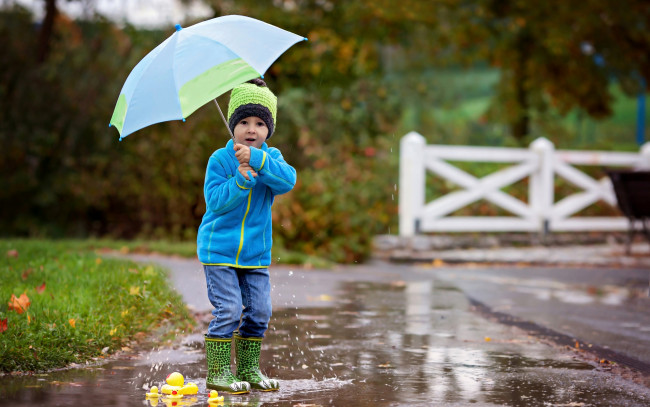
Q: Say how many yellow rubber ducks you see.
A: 4